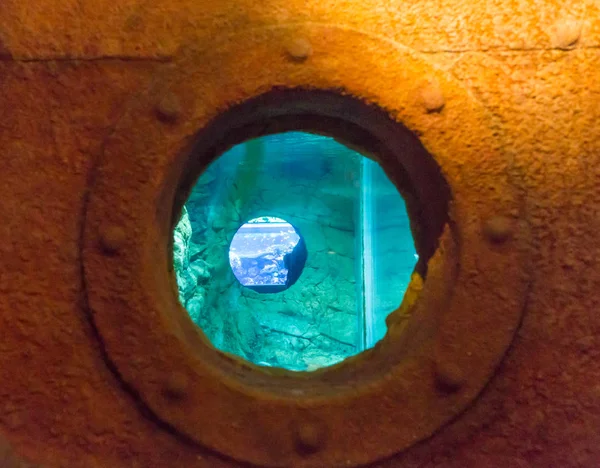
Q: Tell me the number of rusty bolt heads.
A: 9